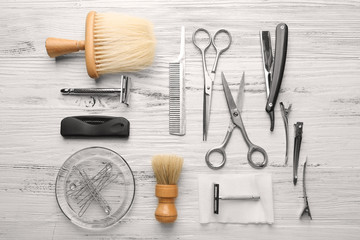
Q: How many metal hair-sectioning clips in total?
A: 3